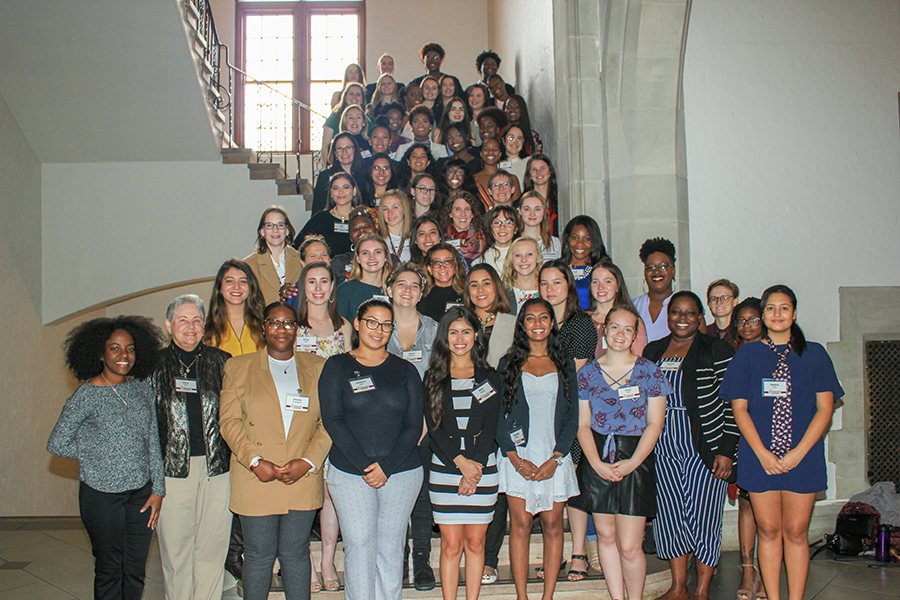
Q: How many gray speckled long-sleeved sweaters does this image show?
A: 1